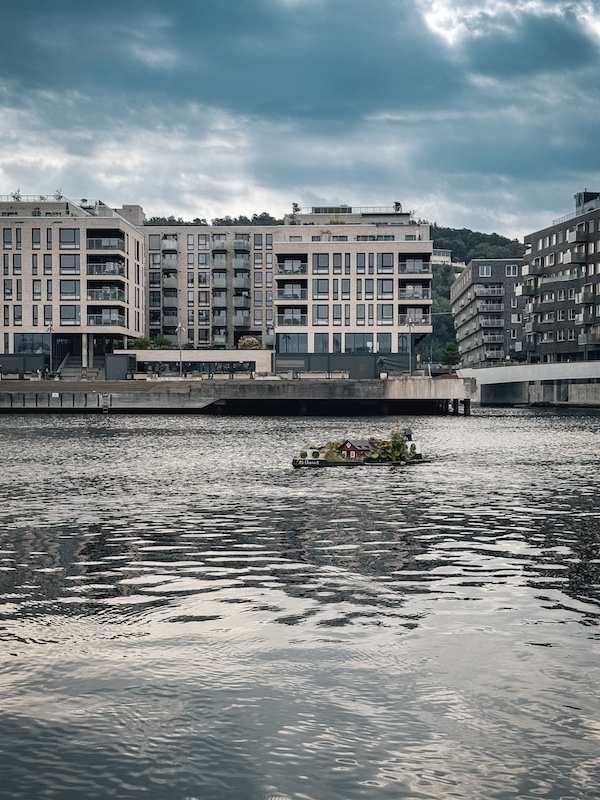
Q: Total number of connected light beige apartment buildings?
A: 3